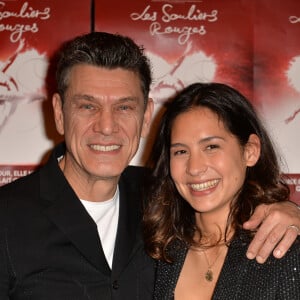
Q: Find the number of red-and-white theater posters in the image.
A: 3